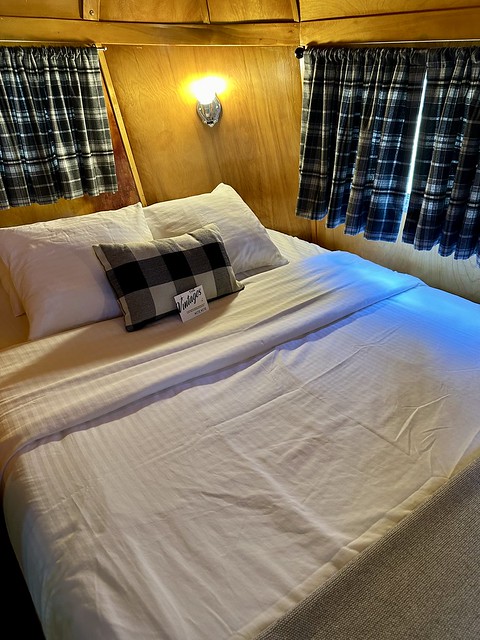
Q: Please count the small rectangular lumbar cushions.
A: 1